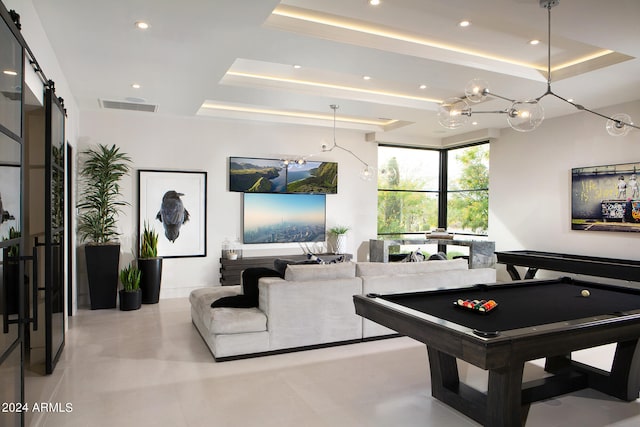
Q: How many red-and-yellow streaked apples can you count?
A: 0